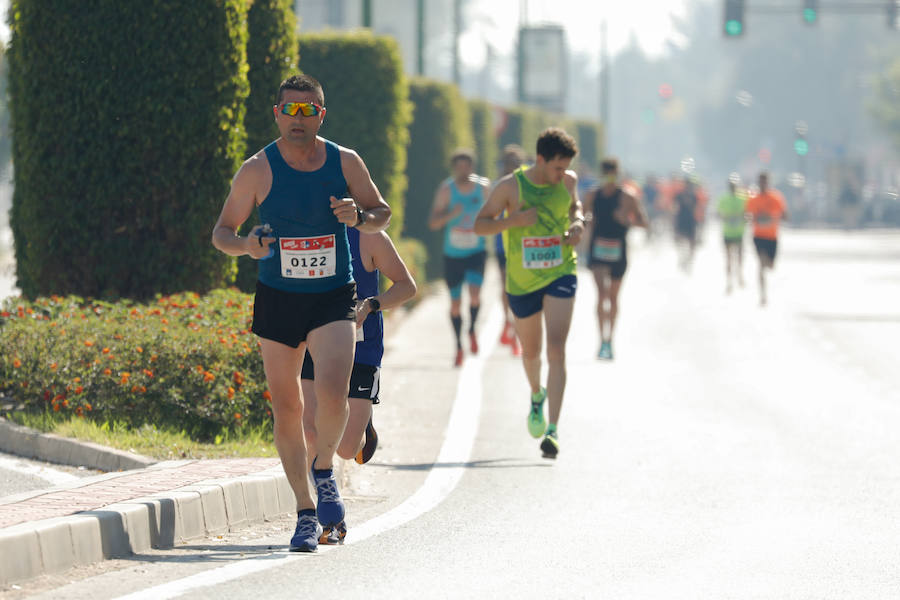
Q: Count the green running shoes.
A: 2